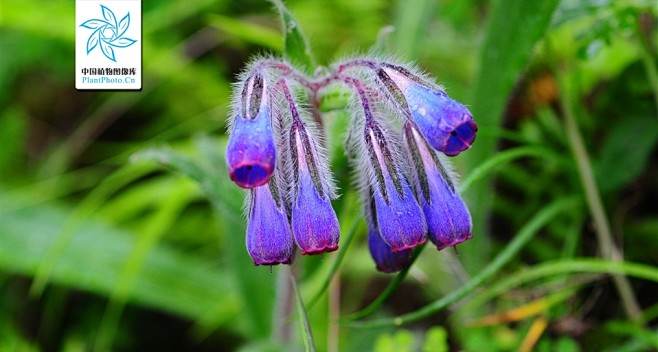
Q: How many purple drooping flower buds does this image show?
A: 7